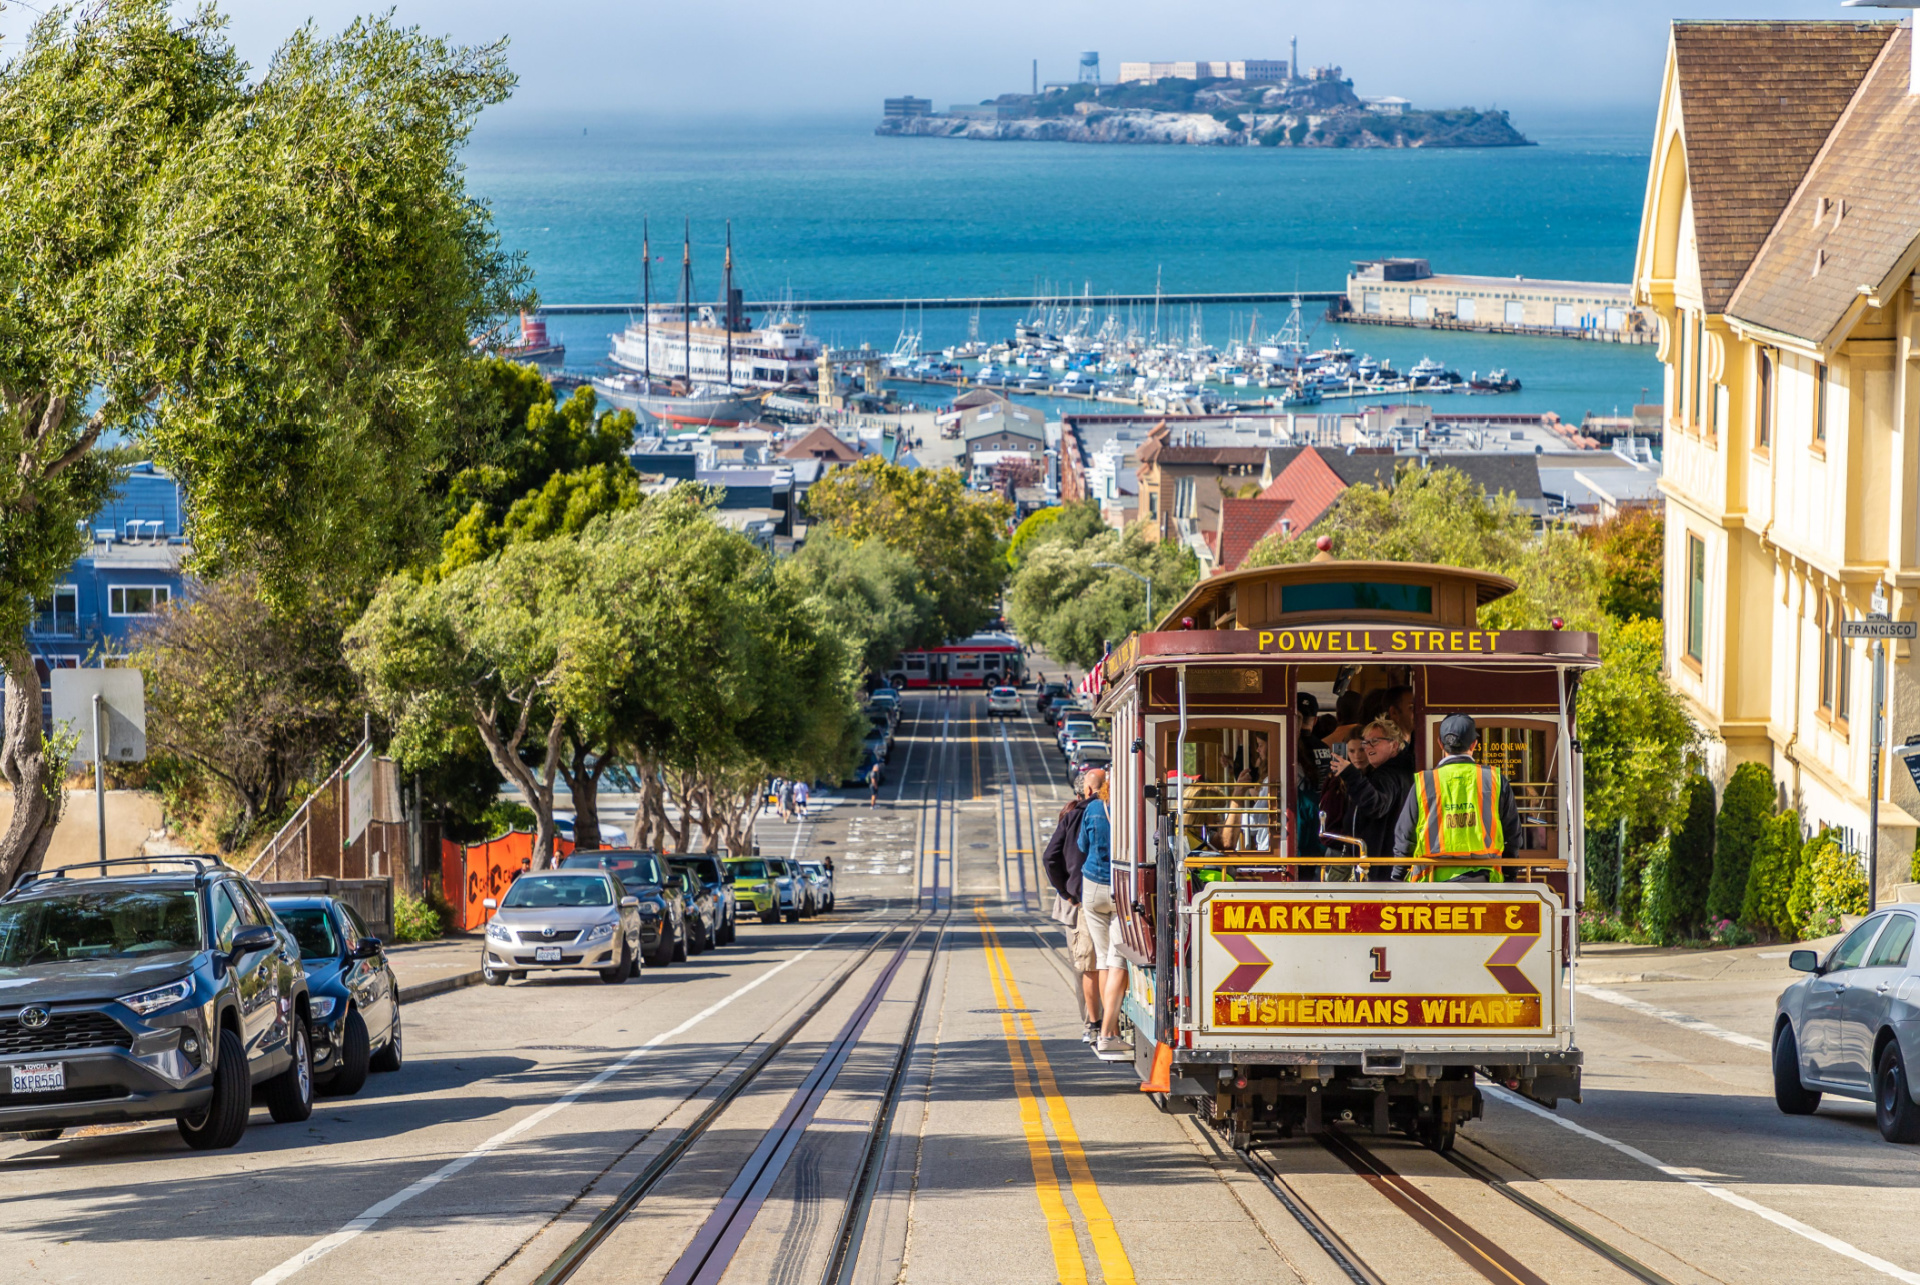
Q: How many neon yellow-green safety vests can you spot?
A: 1